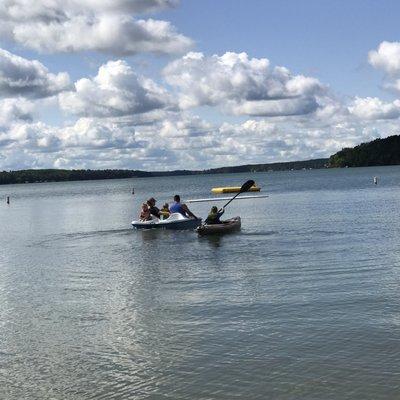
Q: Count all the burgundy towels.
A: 0